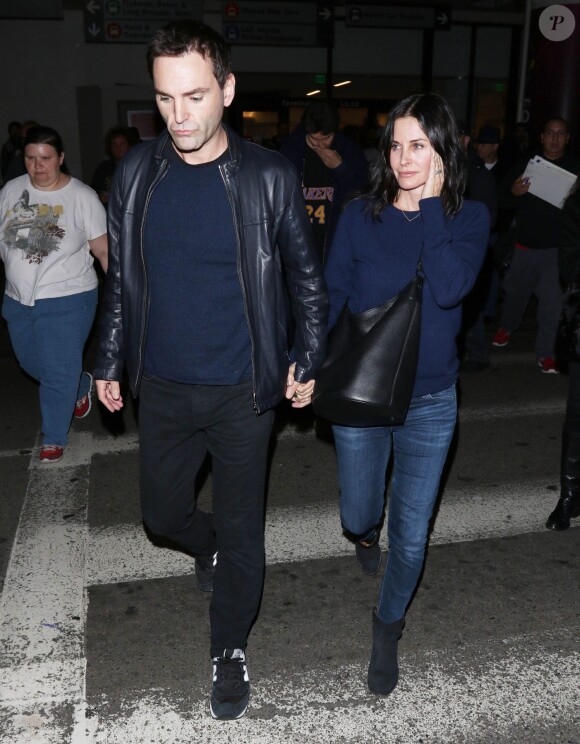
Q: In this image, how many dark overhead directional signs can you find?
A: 3